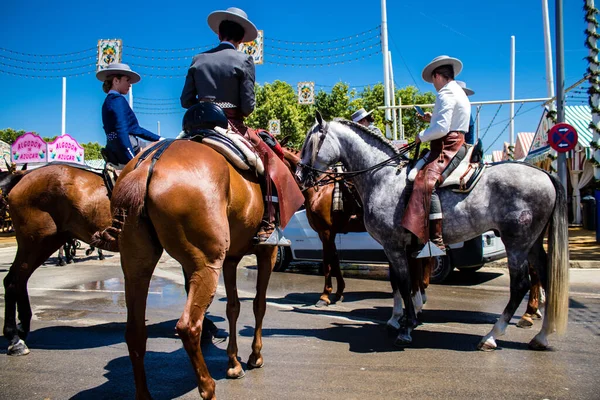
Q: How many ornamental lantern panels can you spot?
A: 4